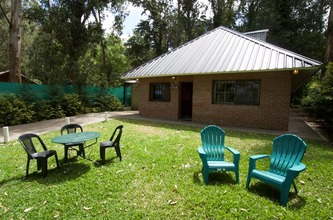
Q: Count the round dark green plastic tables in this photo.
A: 1